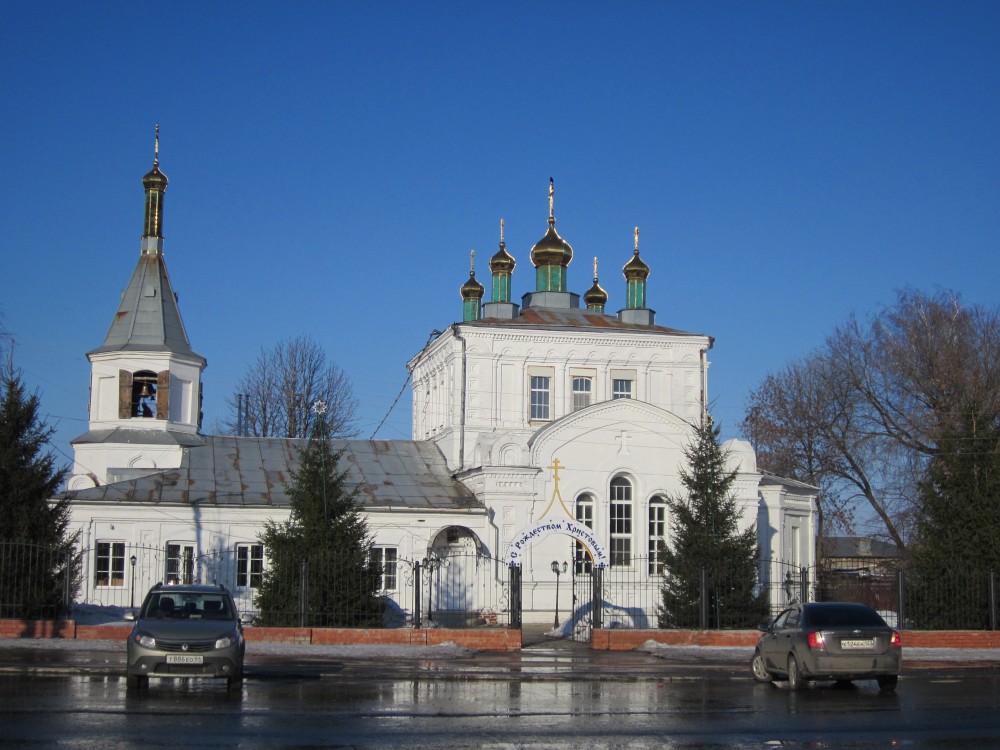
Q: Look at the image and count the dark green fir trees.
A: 4